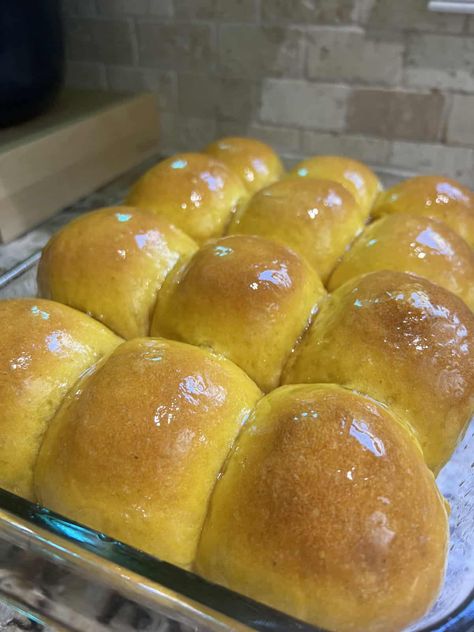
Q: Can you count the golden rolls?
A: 12